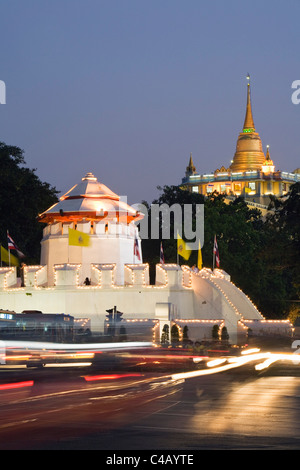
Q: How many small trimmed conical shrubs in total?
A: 5